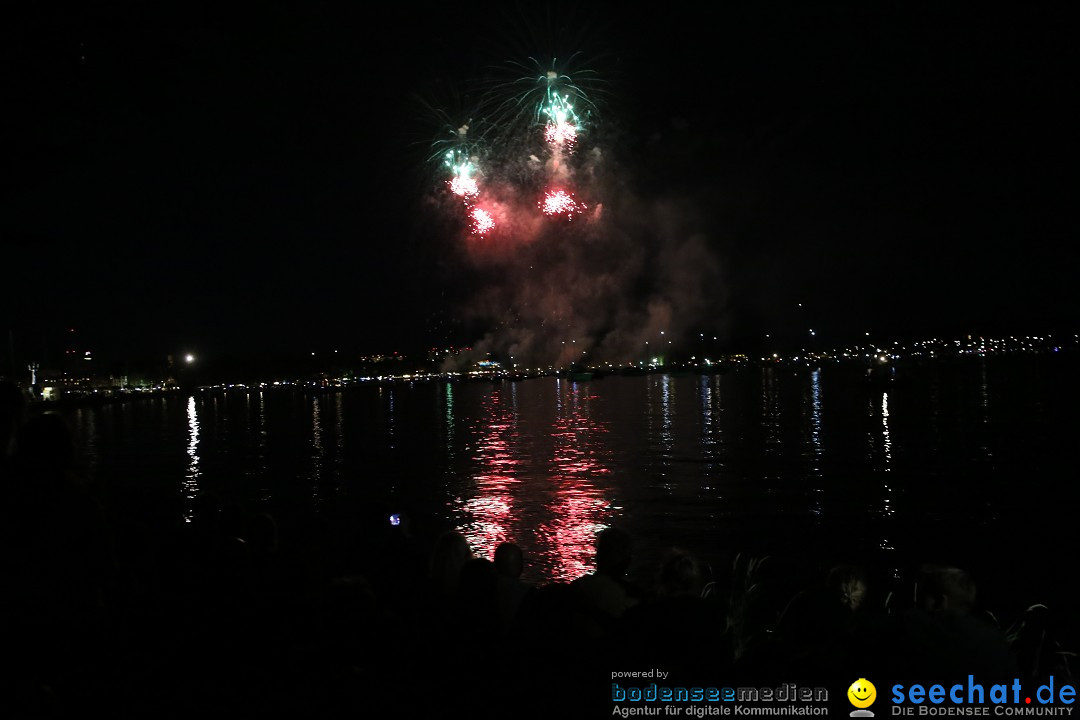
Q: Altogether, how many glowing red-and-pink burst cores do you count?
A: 4